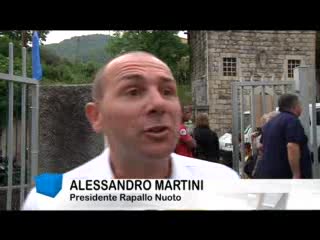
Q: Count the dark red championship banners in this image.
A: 0